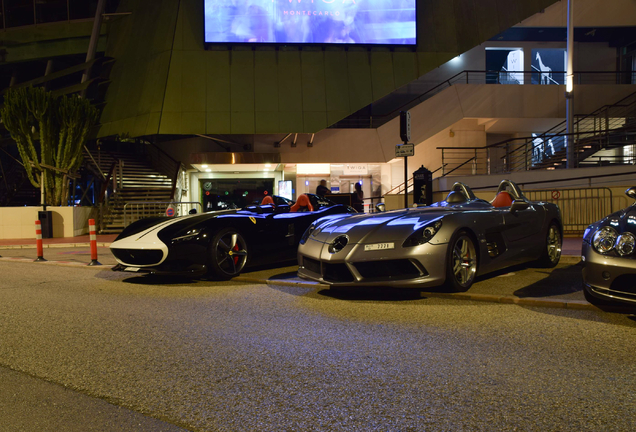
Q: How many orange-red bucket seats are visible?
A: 3